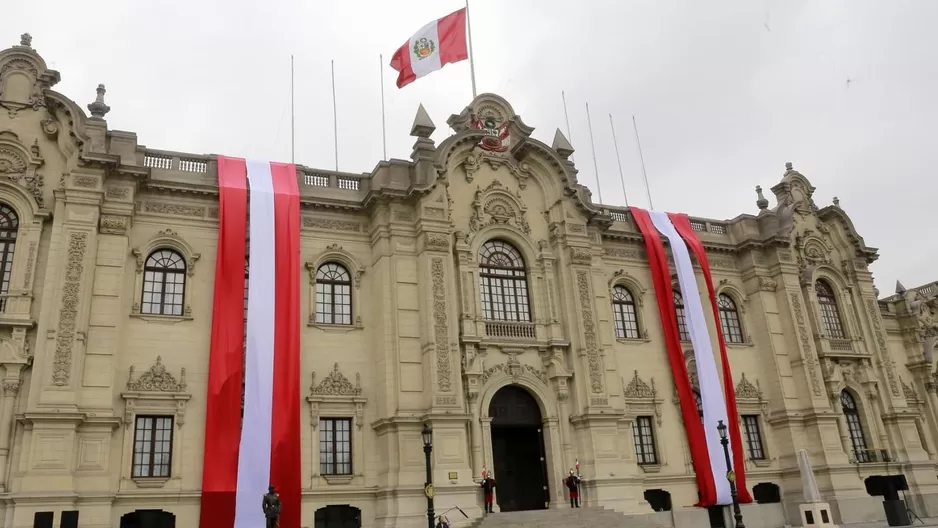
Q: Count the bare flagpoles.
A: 7